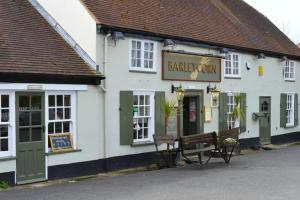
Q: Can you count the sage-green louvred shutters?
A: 6